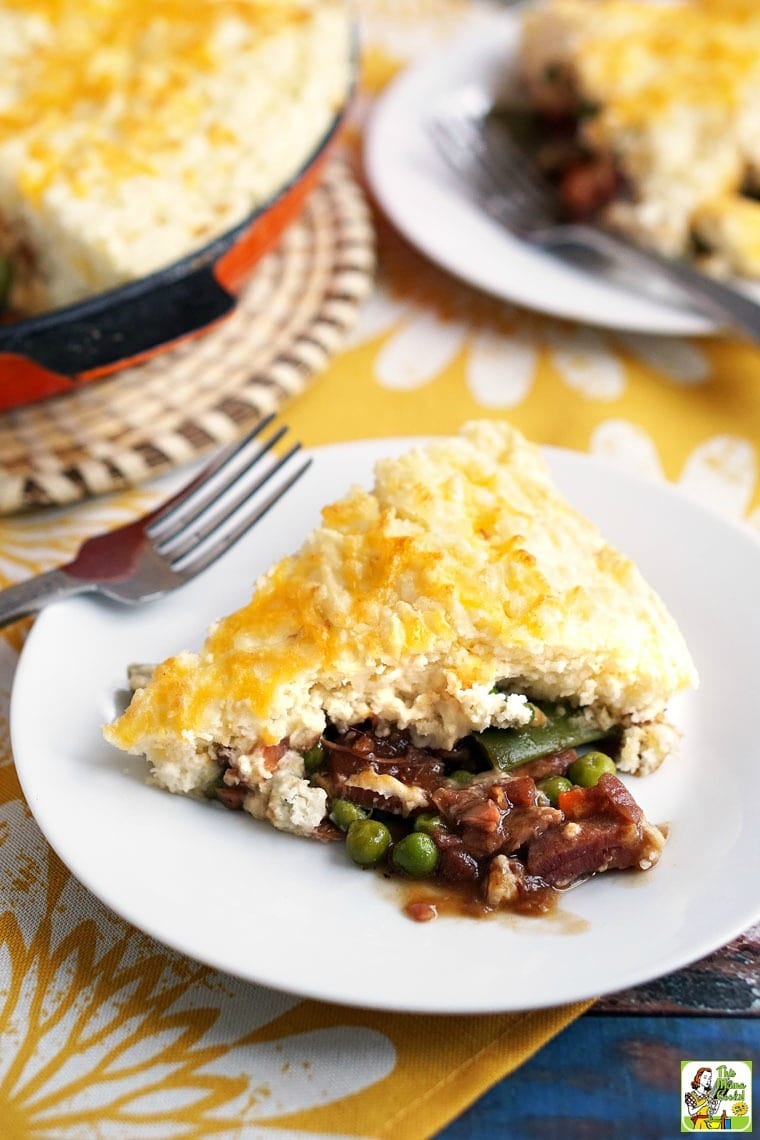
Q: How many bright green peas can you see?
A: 8